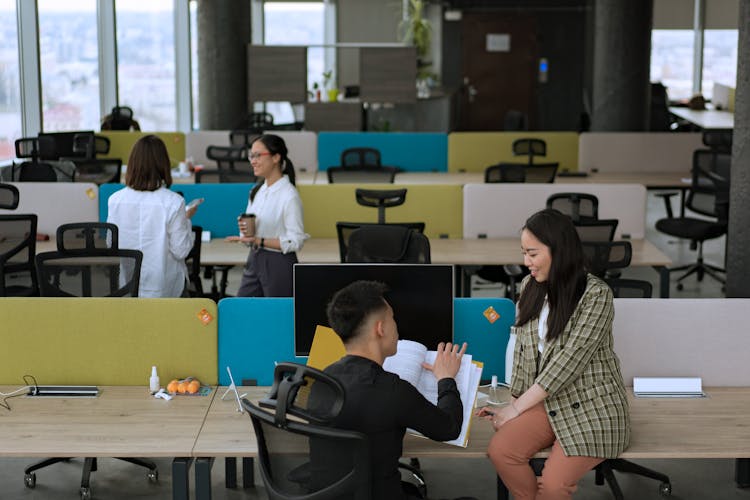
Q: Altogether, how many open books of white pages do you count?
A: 1